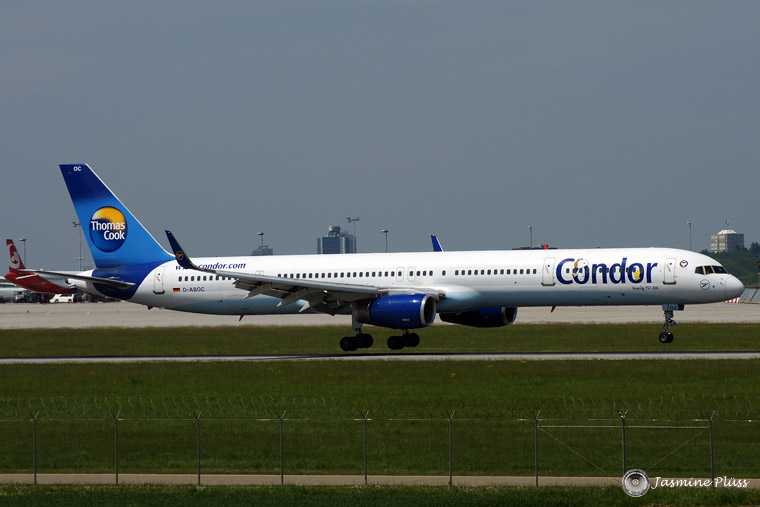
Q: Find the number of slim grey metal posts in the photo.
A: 9